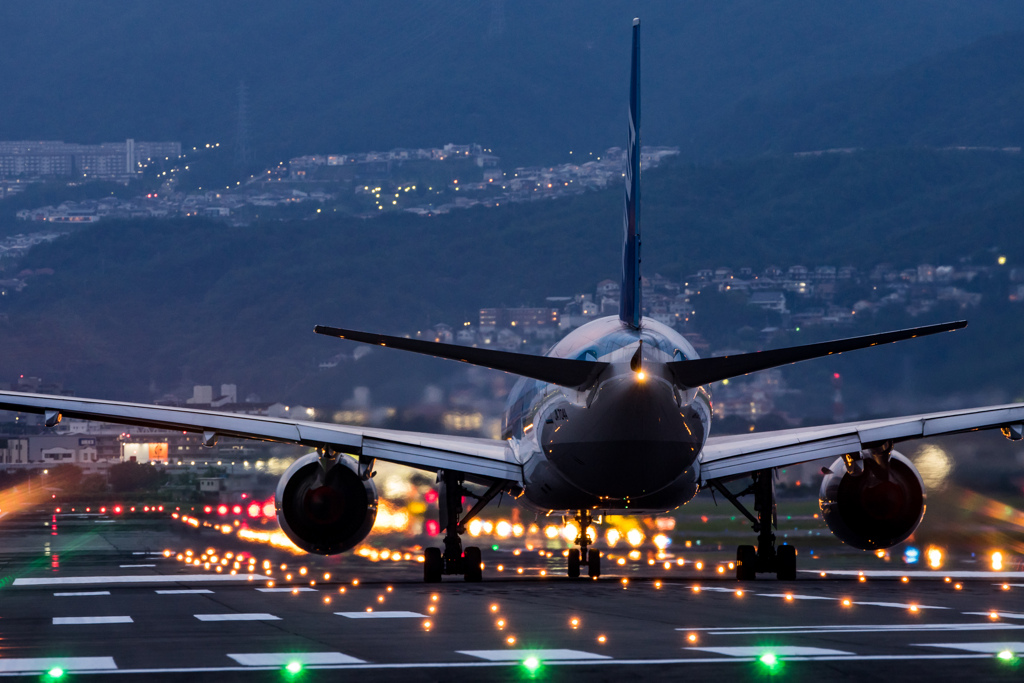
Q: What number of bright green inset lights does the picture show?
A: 5